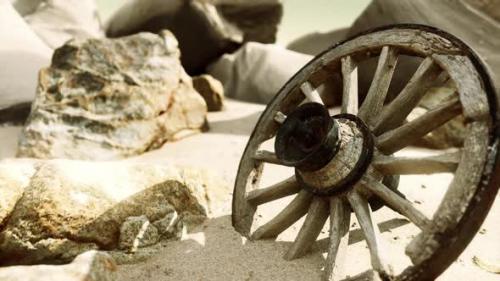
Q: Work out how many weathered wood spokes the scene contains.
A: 14